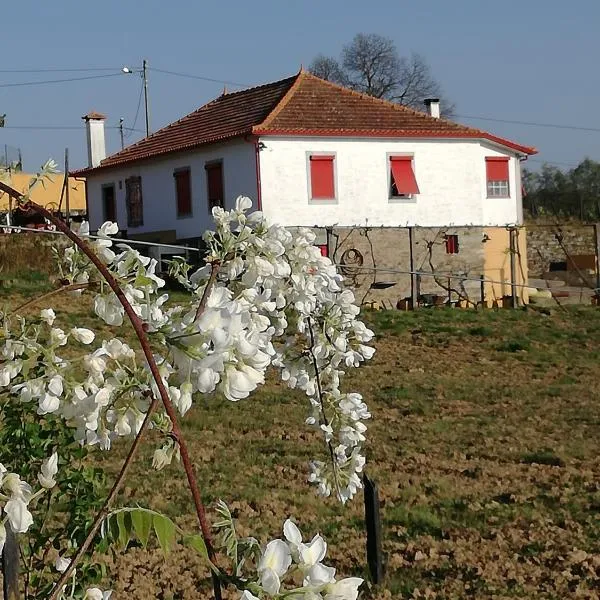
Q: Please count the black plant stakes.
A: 2